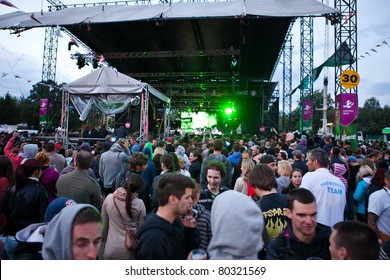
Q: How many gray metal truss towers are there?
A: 4